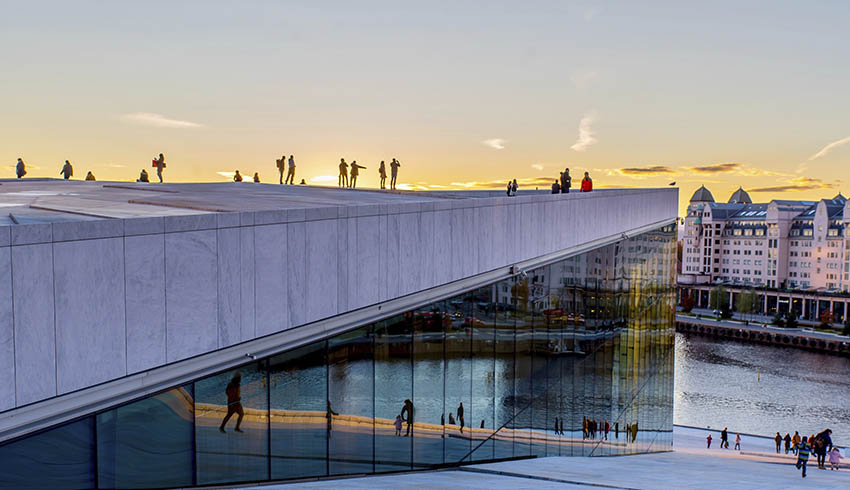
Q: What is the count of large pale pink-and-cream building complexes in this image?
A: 1